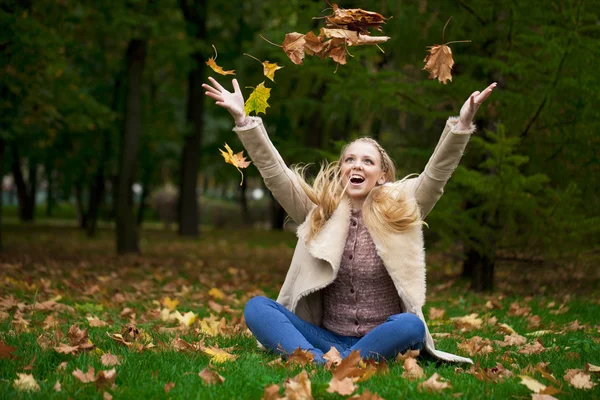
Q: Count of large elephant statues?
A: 0